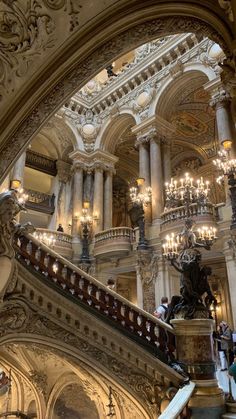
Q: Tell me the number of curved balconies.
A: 3